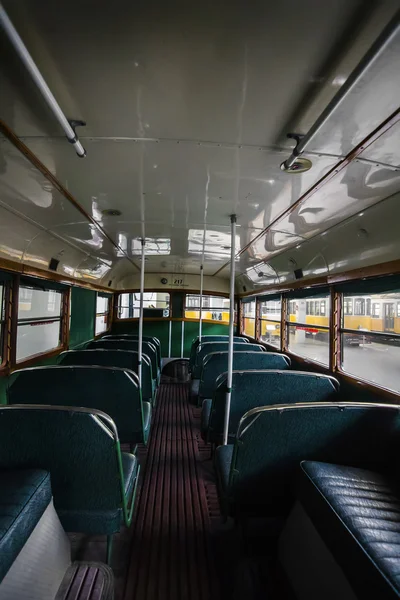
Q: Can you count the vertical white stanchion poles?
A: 3